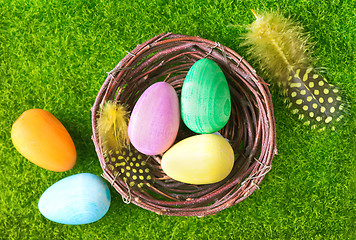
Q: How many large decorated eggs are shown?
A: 5